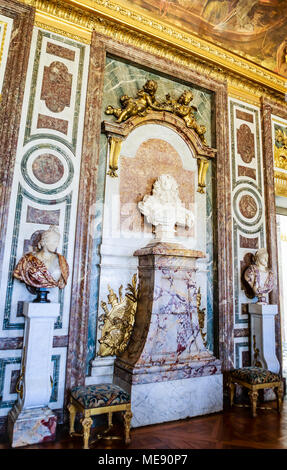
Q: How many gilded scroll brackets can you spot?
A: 2